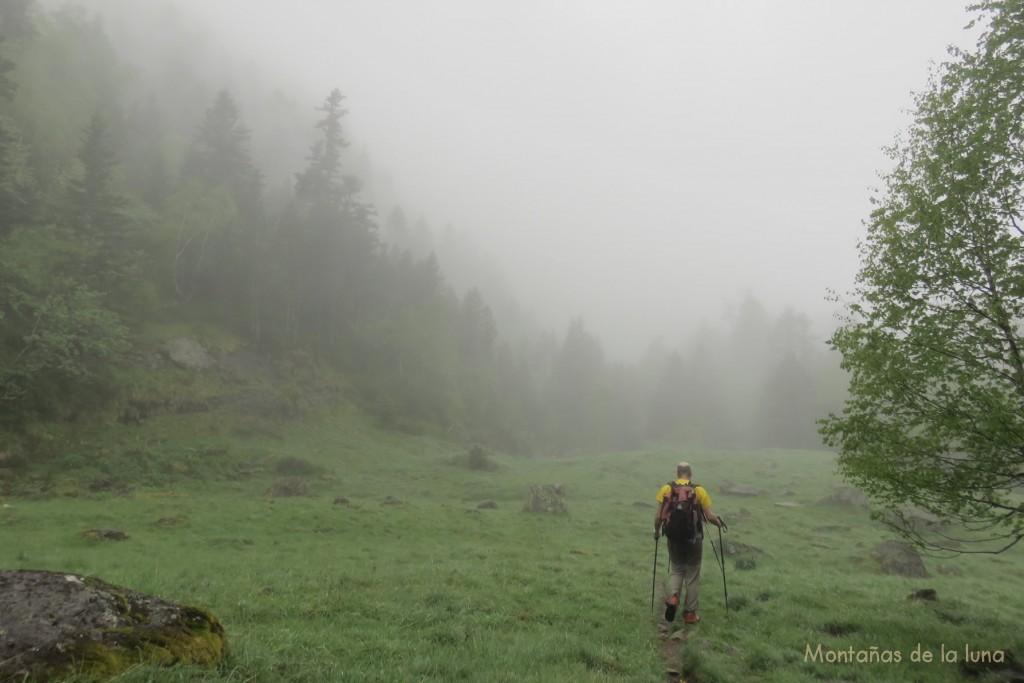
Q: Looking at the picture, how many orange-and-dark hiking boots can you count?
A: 2